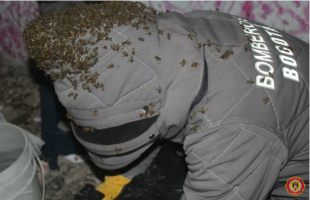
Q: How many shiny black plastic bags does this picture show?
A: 1